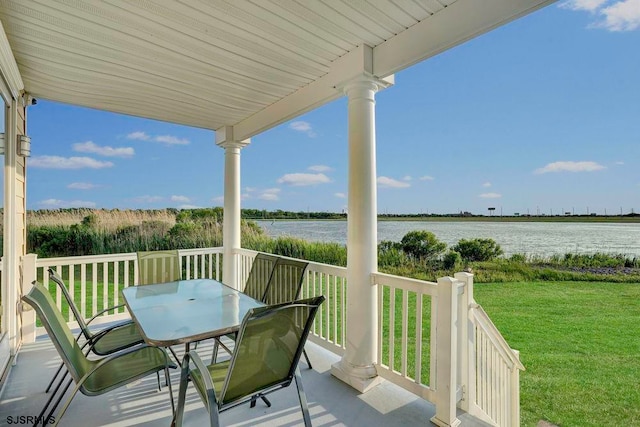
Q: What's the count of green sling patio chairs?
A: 6